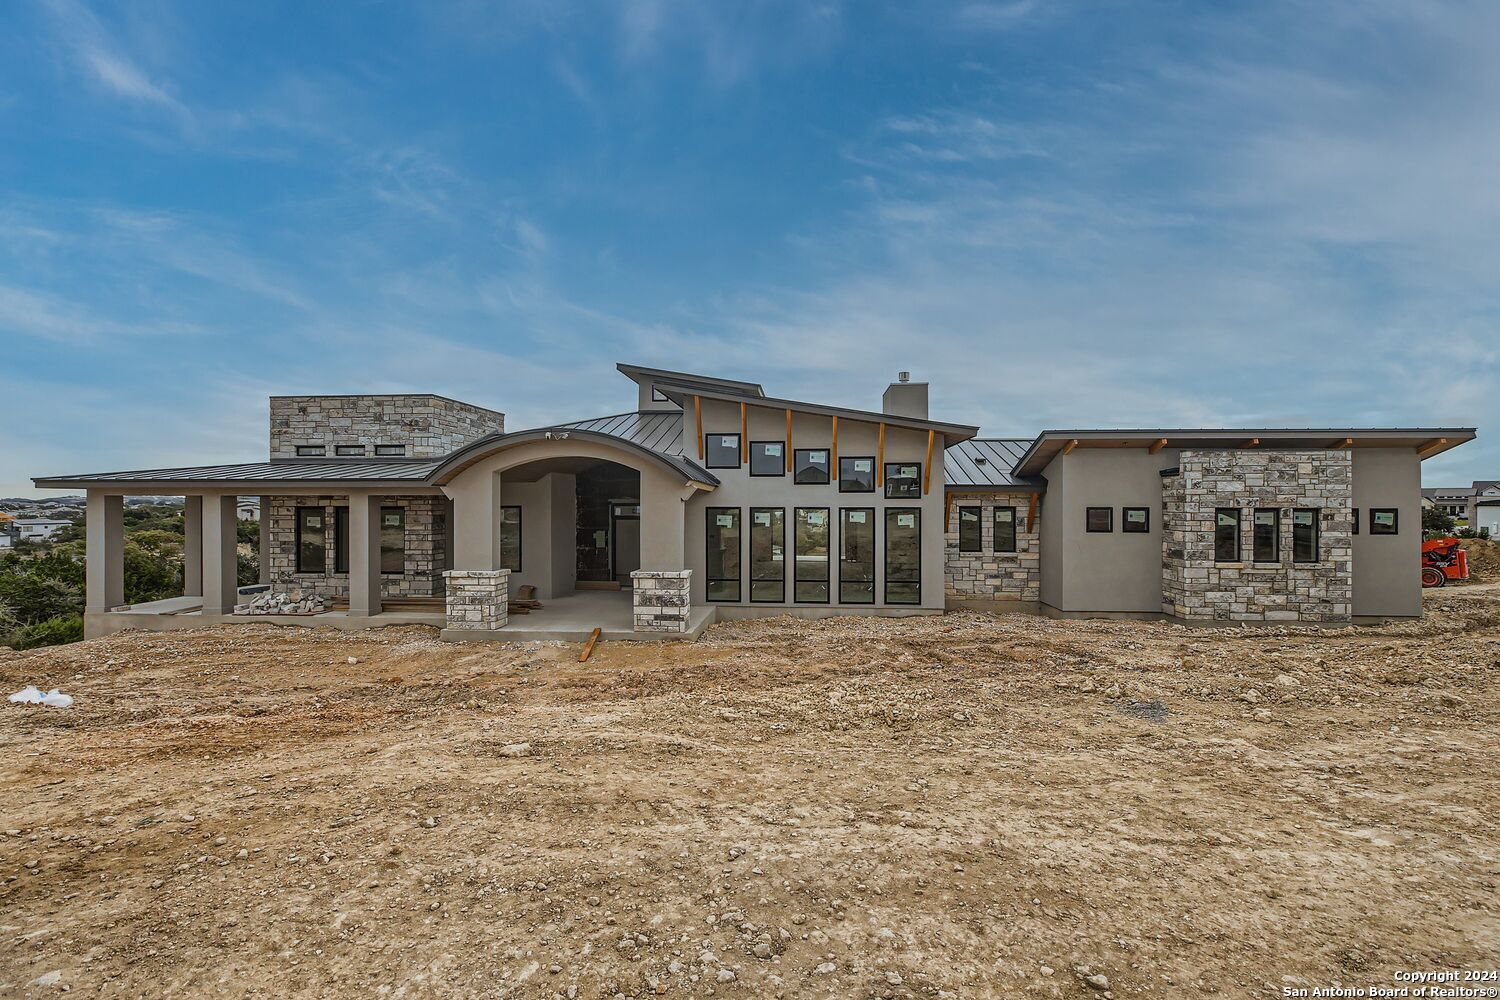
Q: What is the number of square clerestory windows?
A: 5